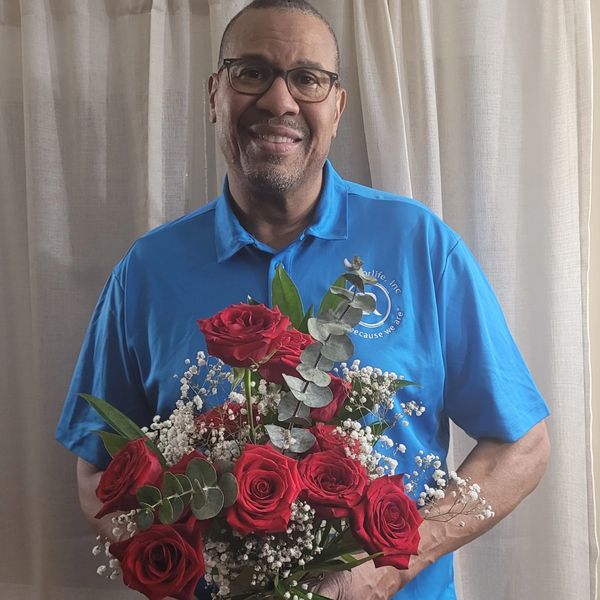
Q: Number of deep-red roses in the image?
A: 11